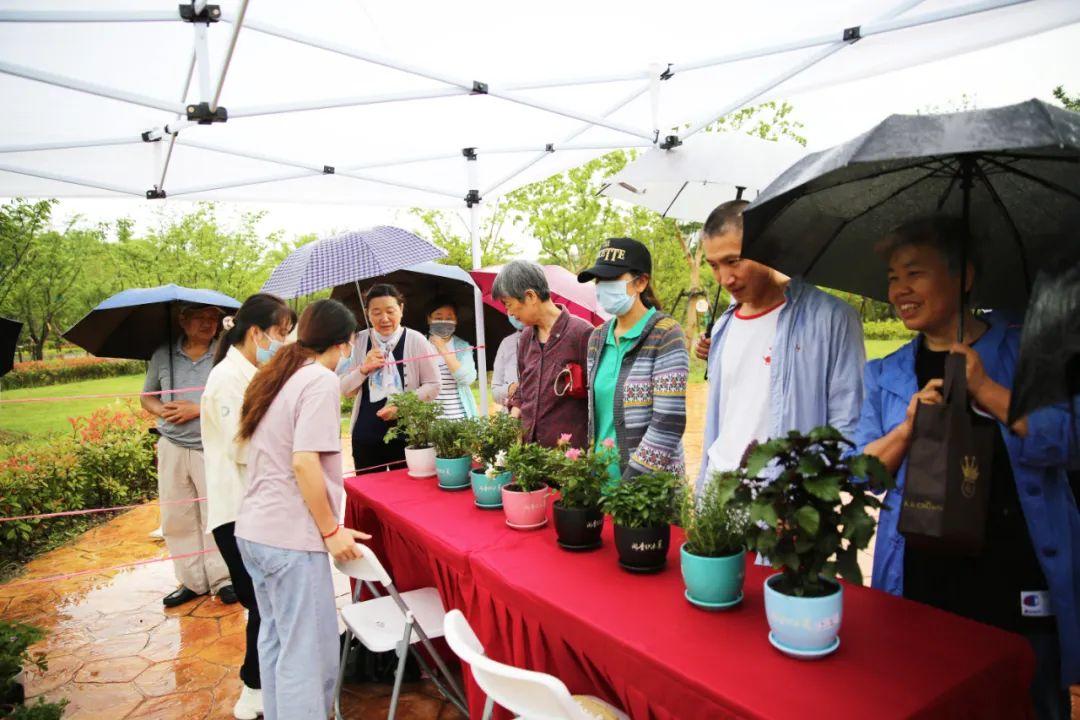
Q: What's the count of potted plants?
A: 8